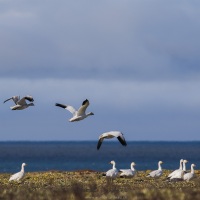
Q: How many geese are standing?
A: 7